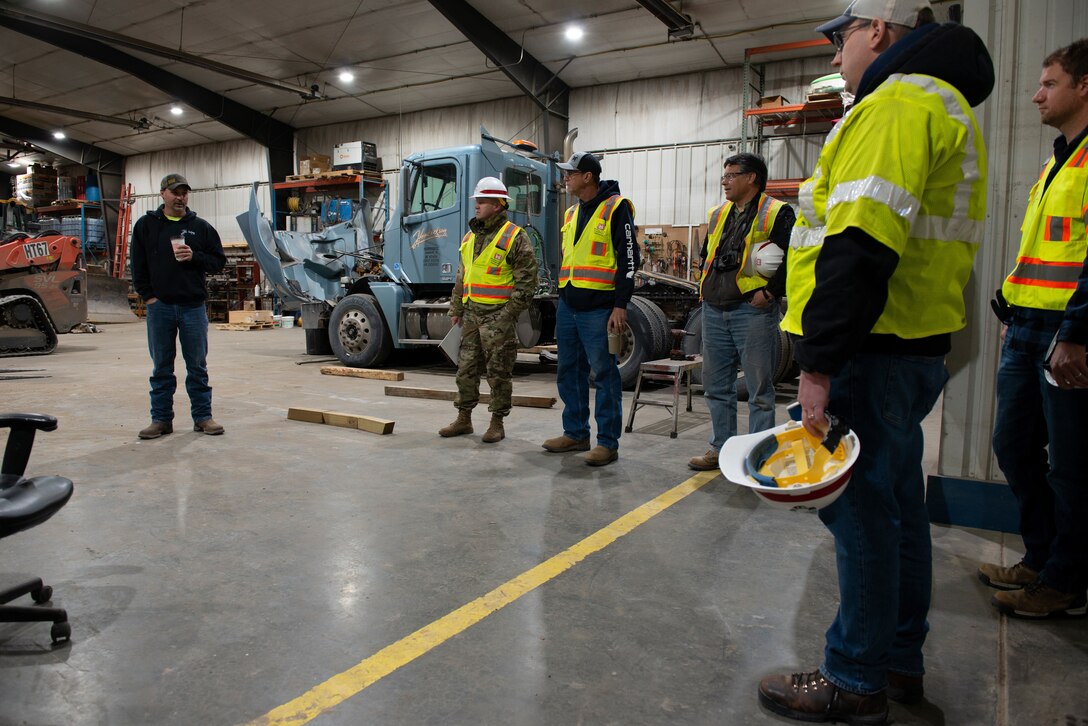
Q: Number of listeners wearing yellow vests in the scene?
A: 5